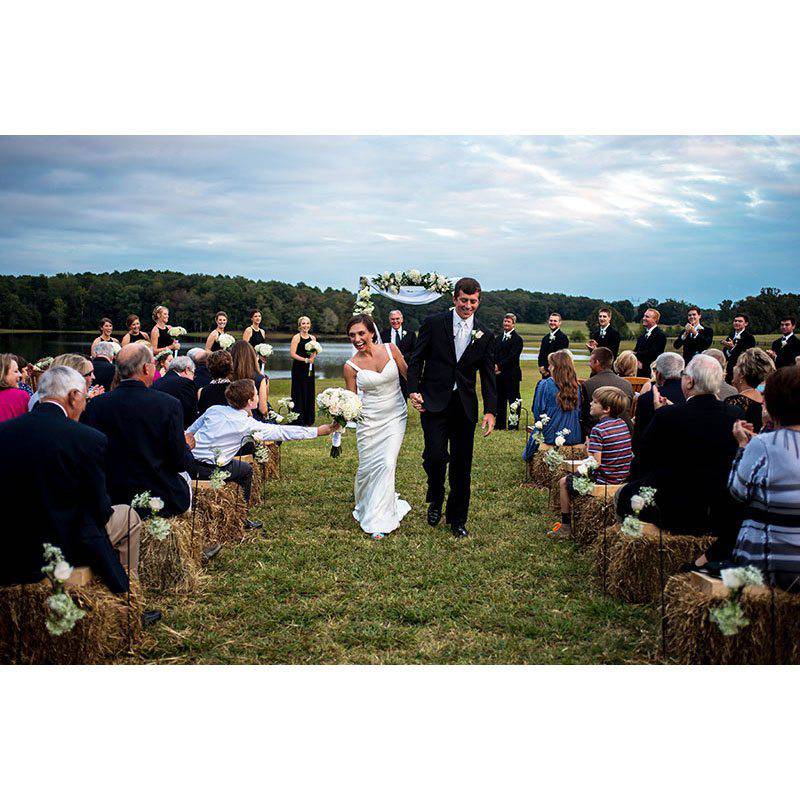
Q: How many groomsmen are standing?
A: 7